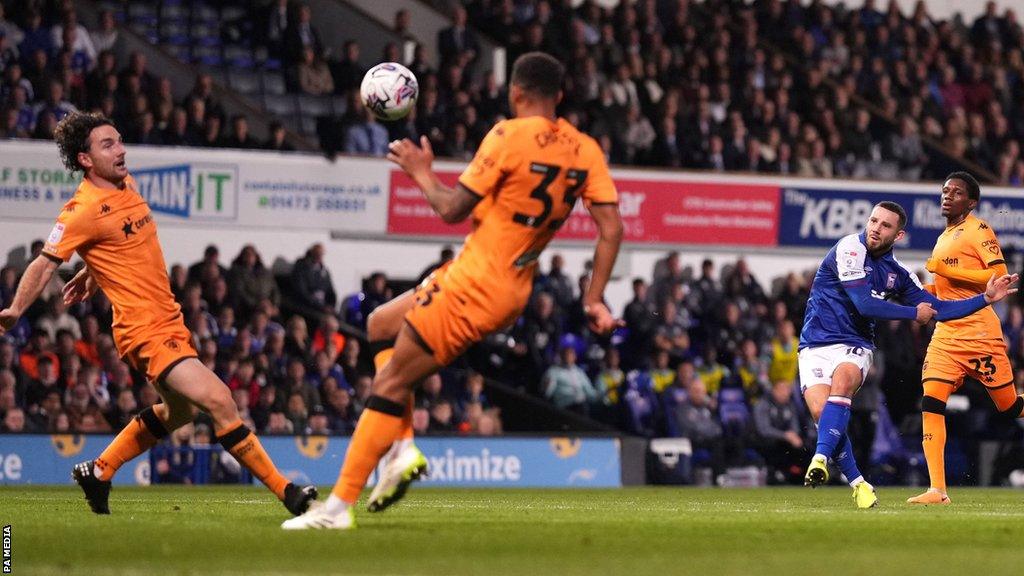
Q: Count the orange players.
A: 3